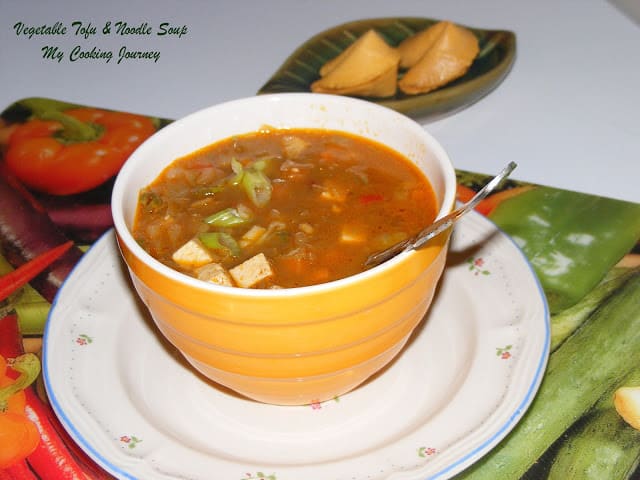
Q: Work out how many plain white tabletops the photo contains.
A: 1